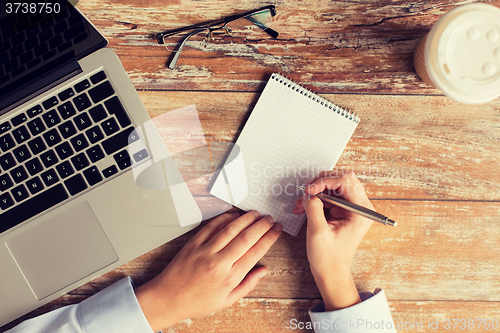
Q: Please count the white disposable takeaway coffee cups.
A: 1